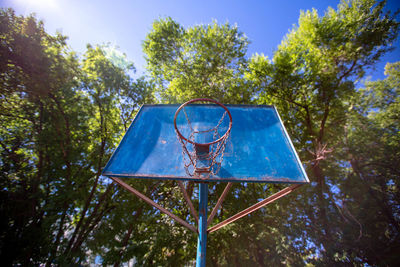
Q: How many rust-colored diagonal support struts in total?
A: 4